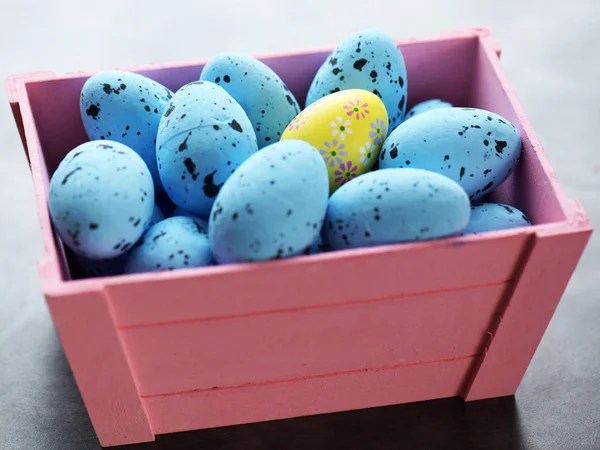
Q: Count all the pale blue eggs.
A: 11